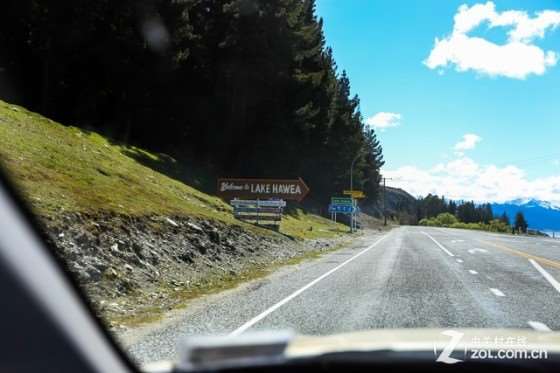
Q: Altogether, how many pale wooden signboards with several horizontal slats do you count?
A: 1